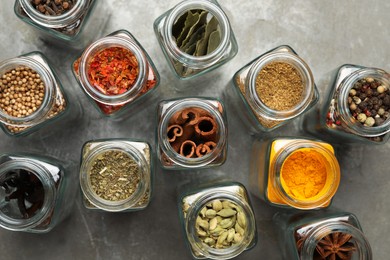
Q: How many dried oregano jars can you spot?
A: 1